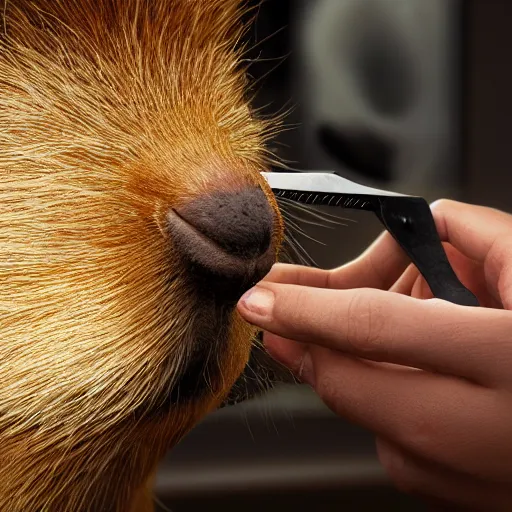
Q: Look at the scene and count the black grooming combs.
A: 1